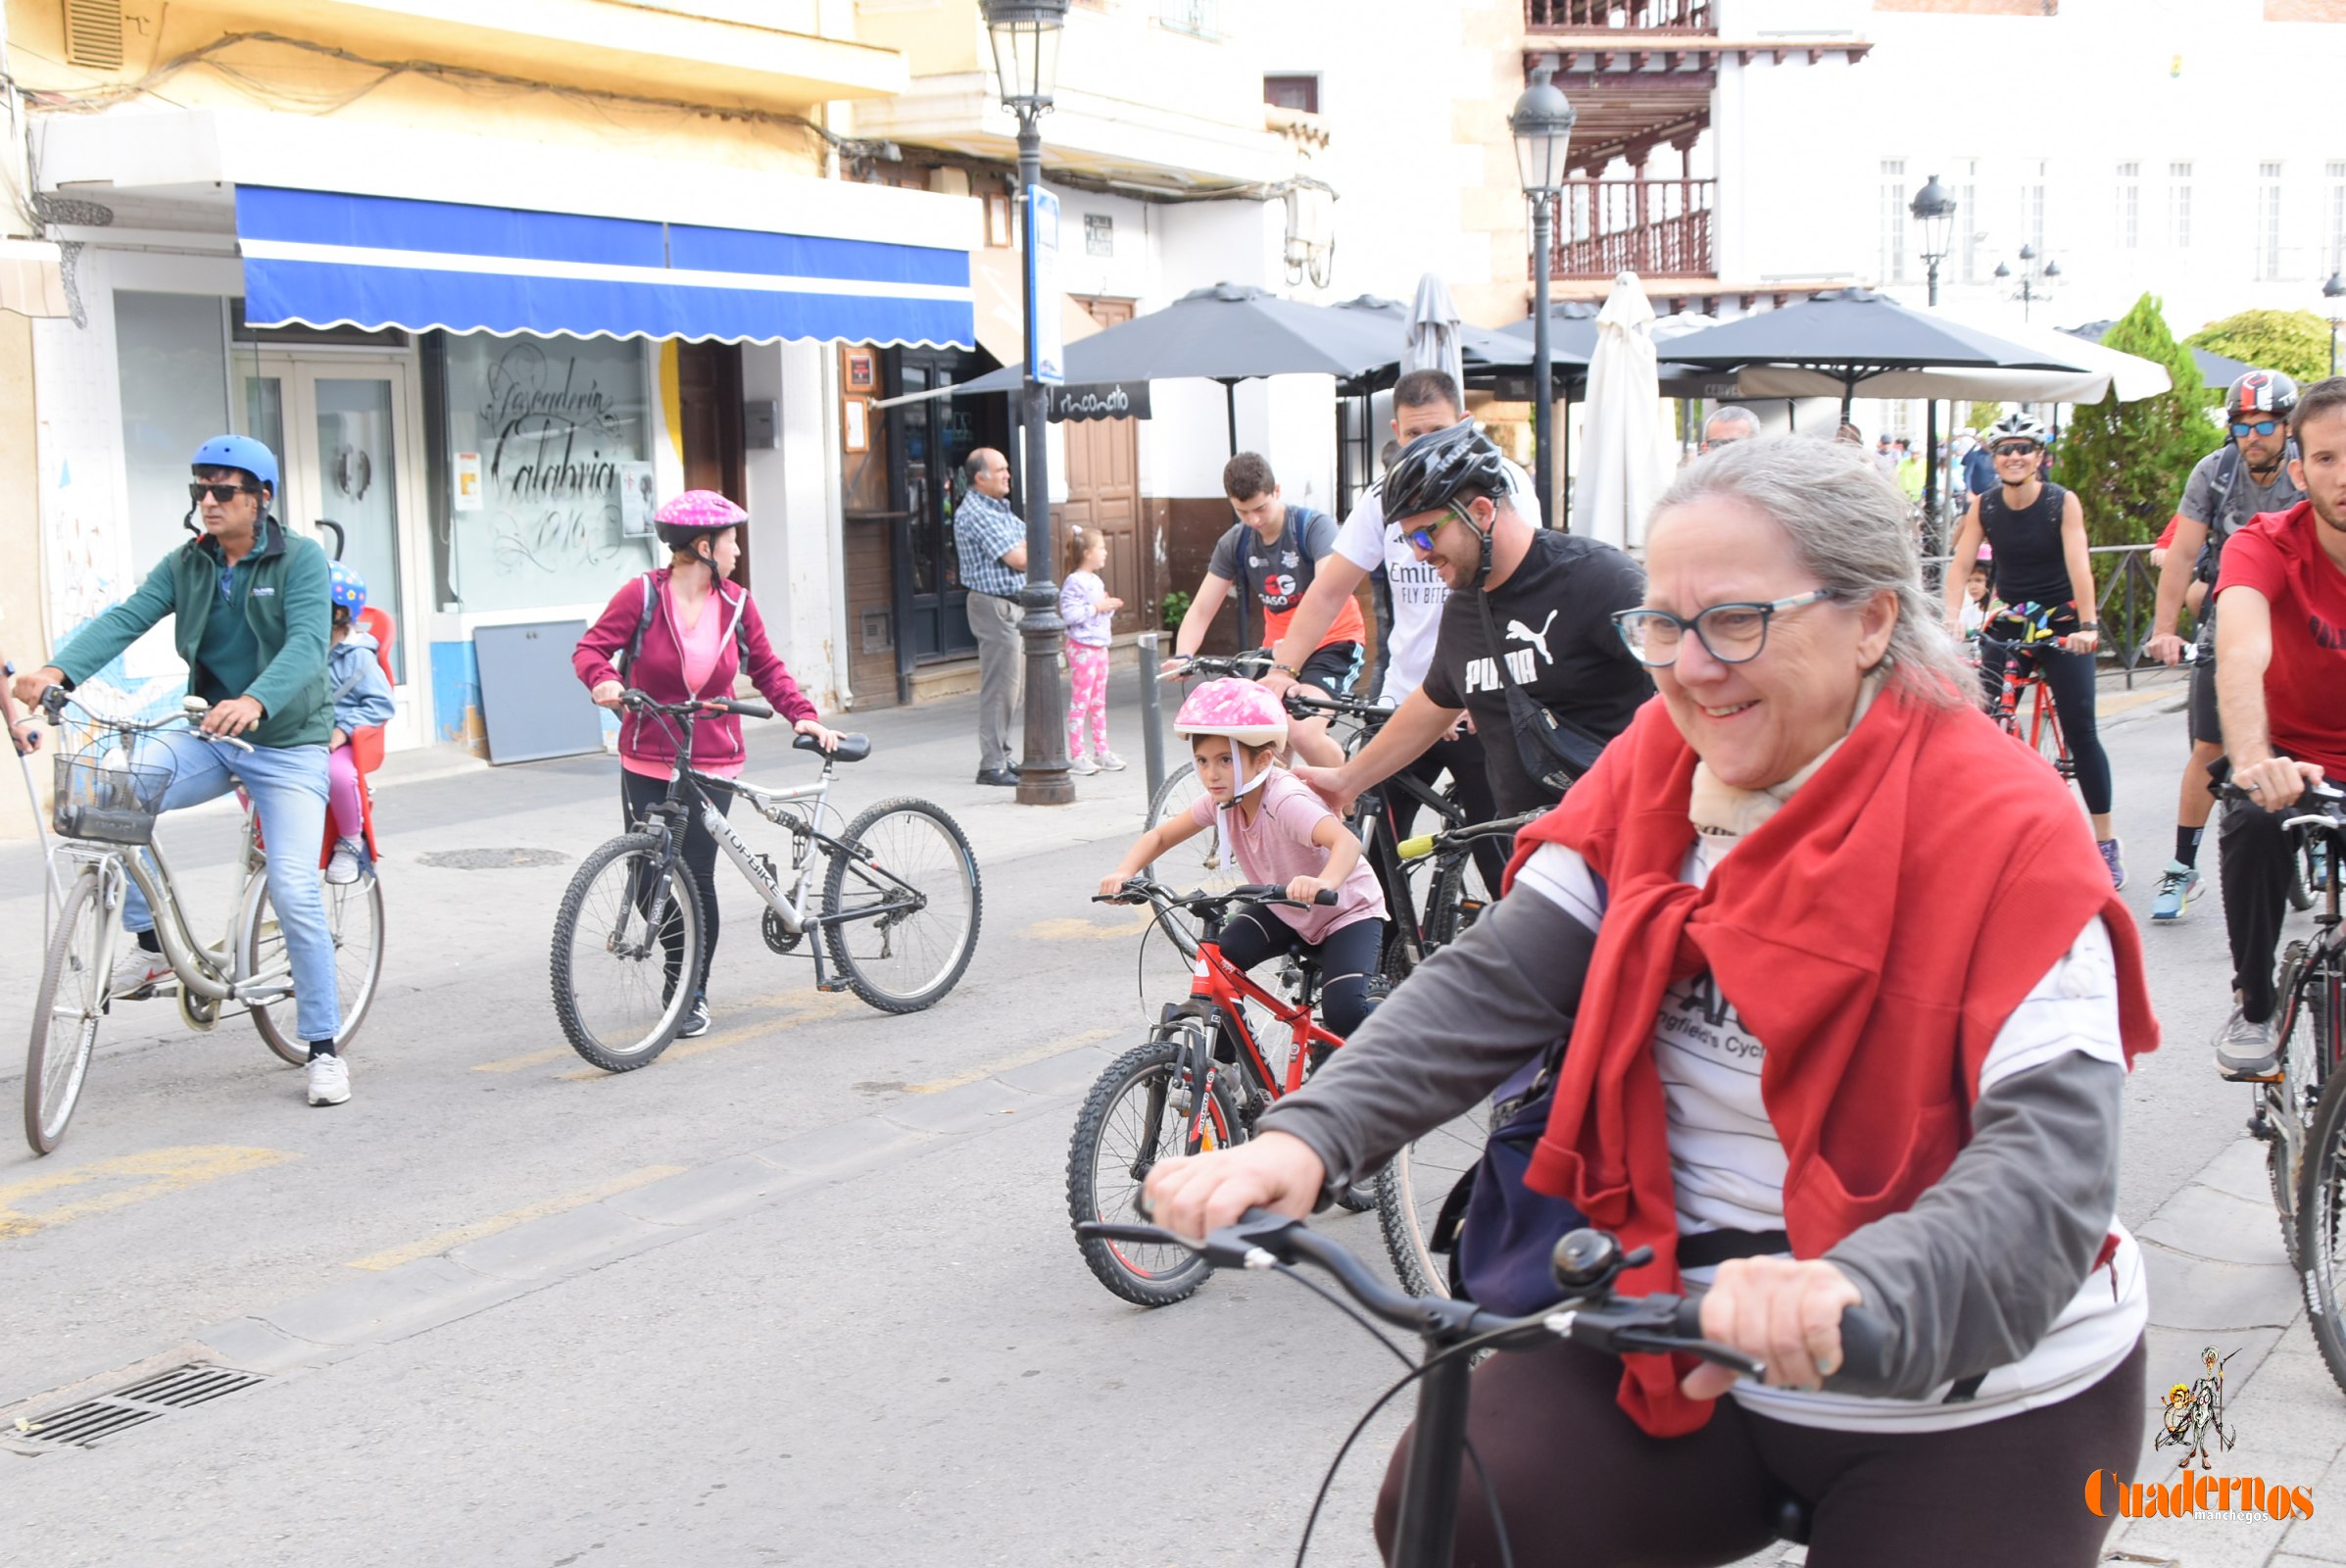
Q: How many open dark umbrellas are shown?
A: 5